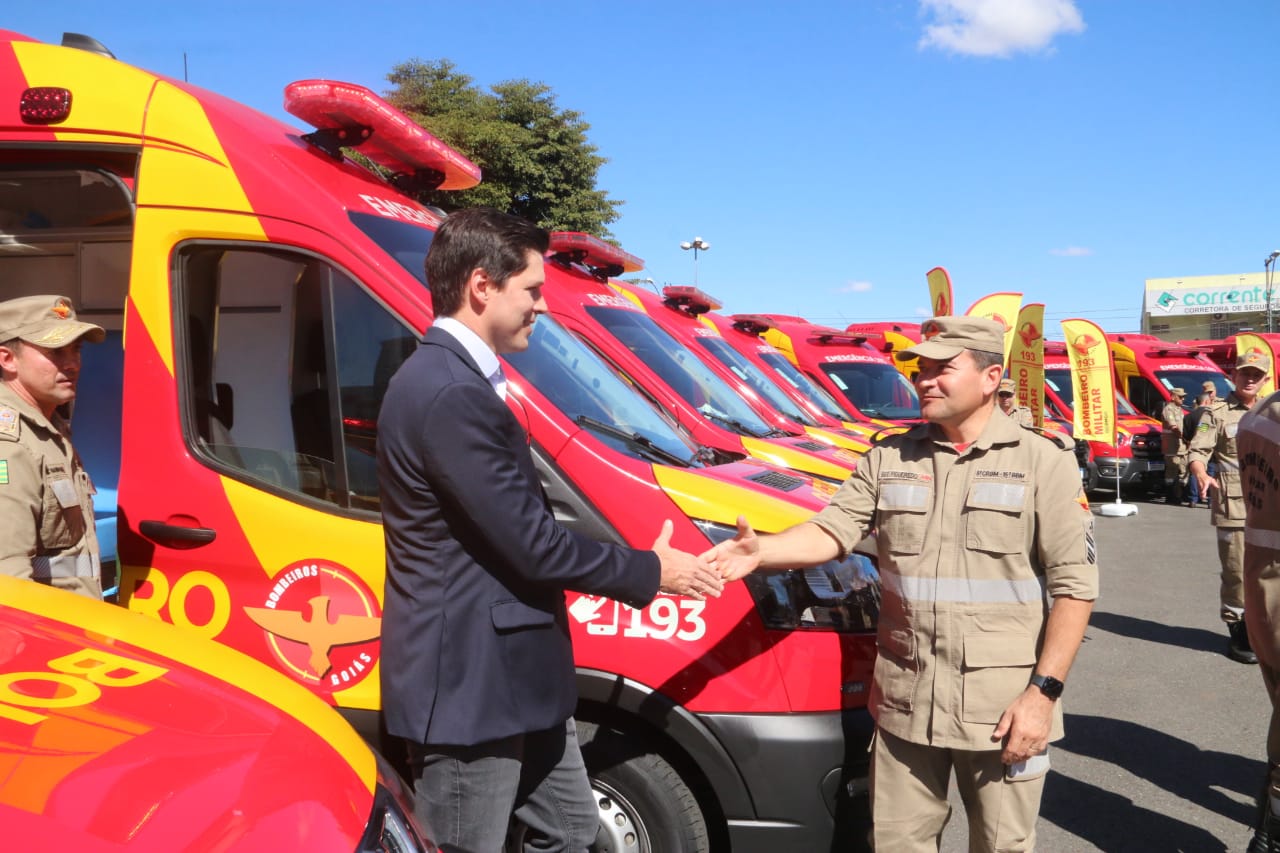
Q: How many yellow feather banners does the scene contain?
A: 5